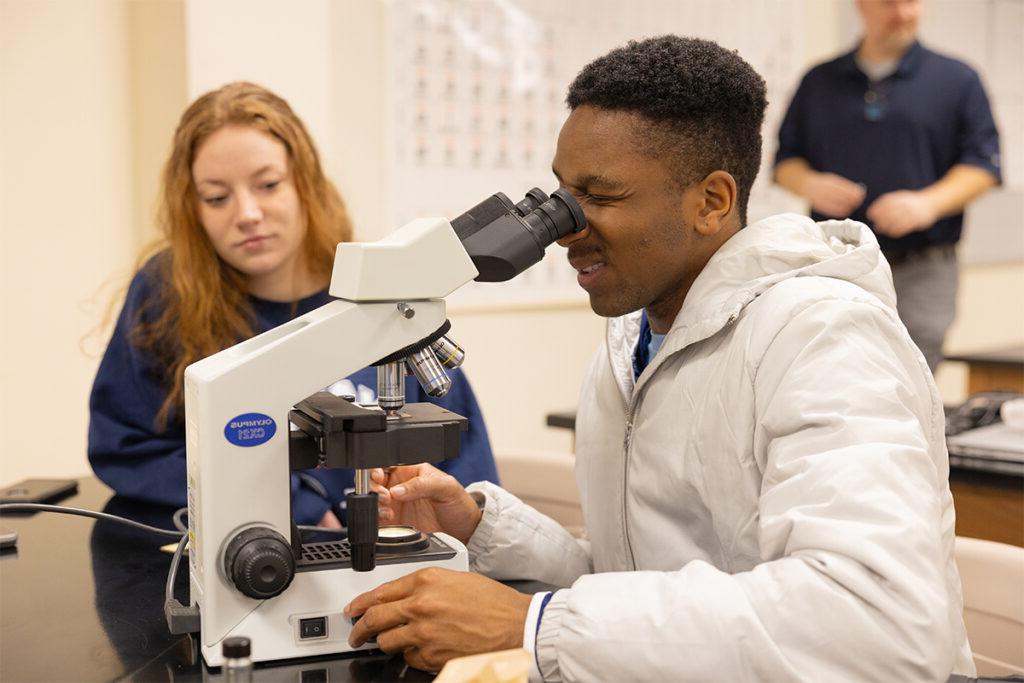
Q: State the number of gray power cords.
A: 1